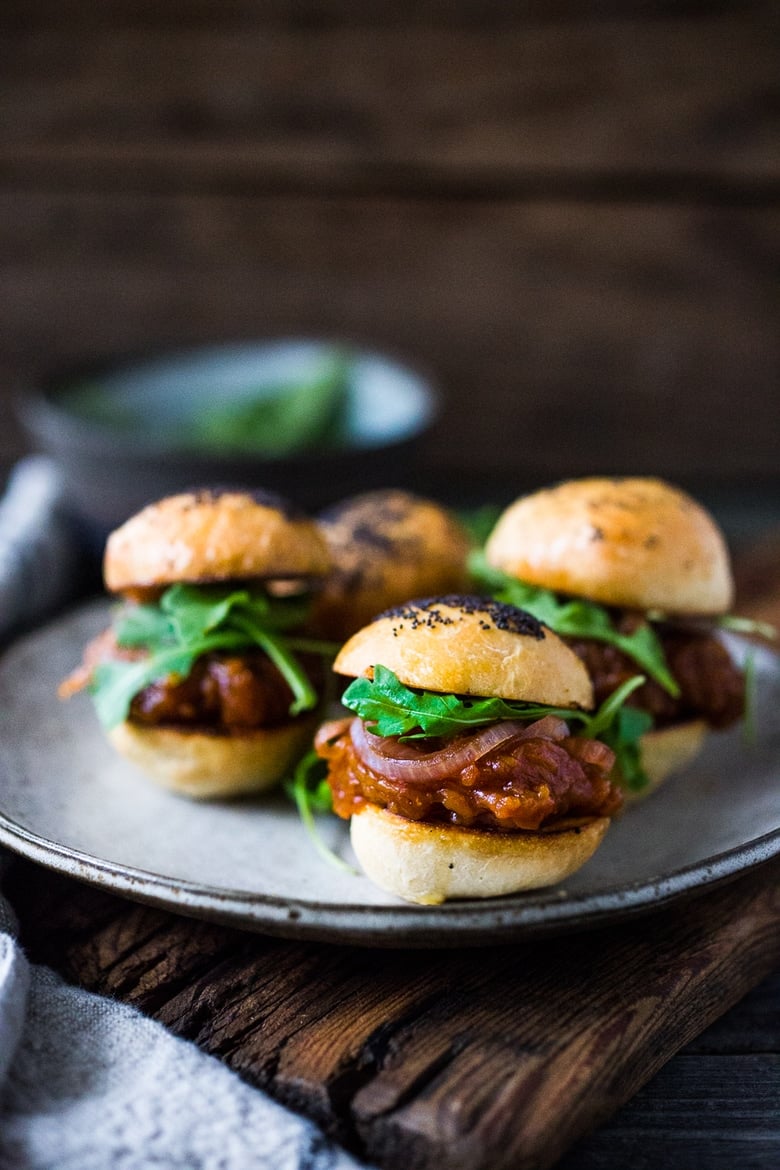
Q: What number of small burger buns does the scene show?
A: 4